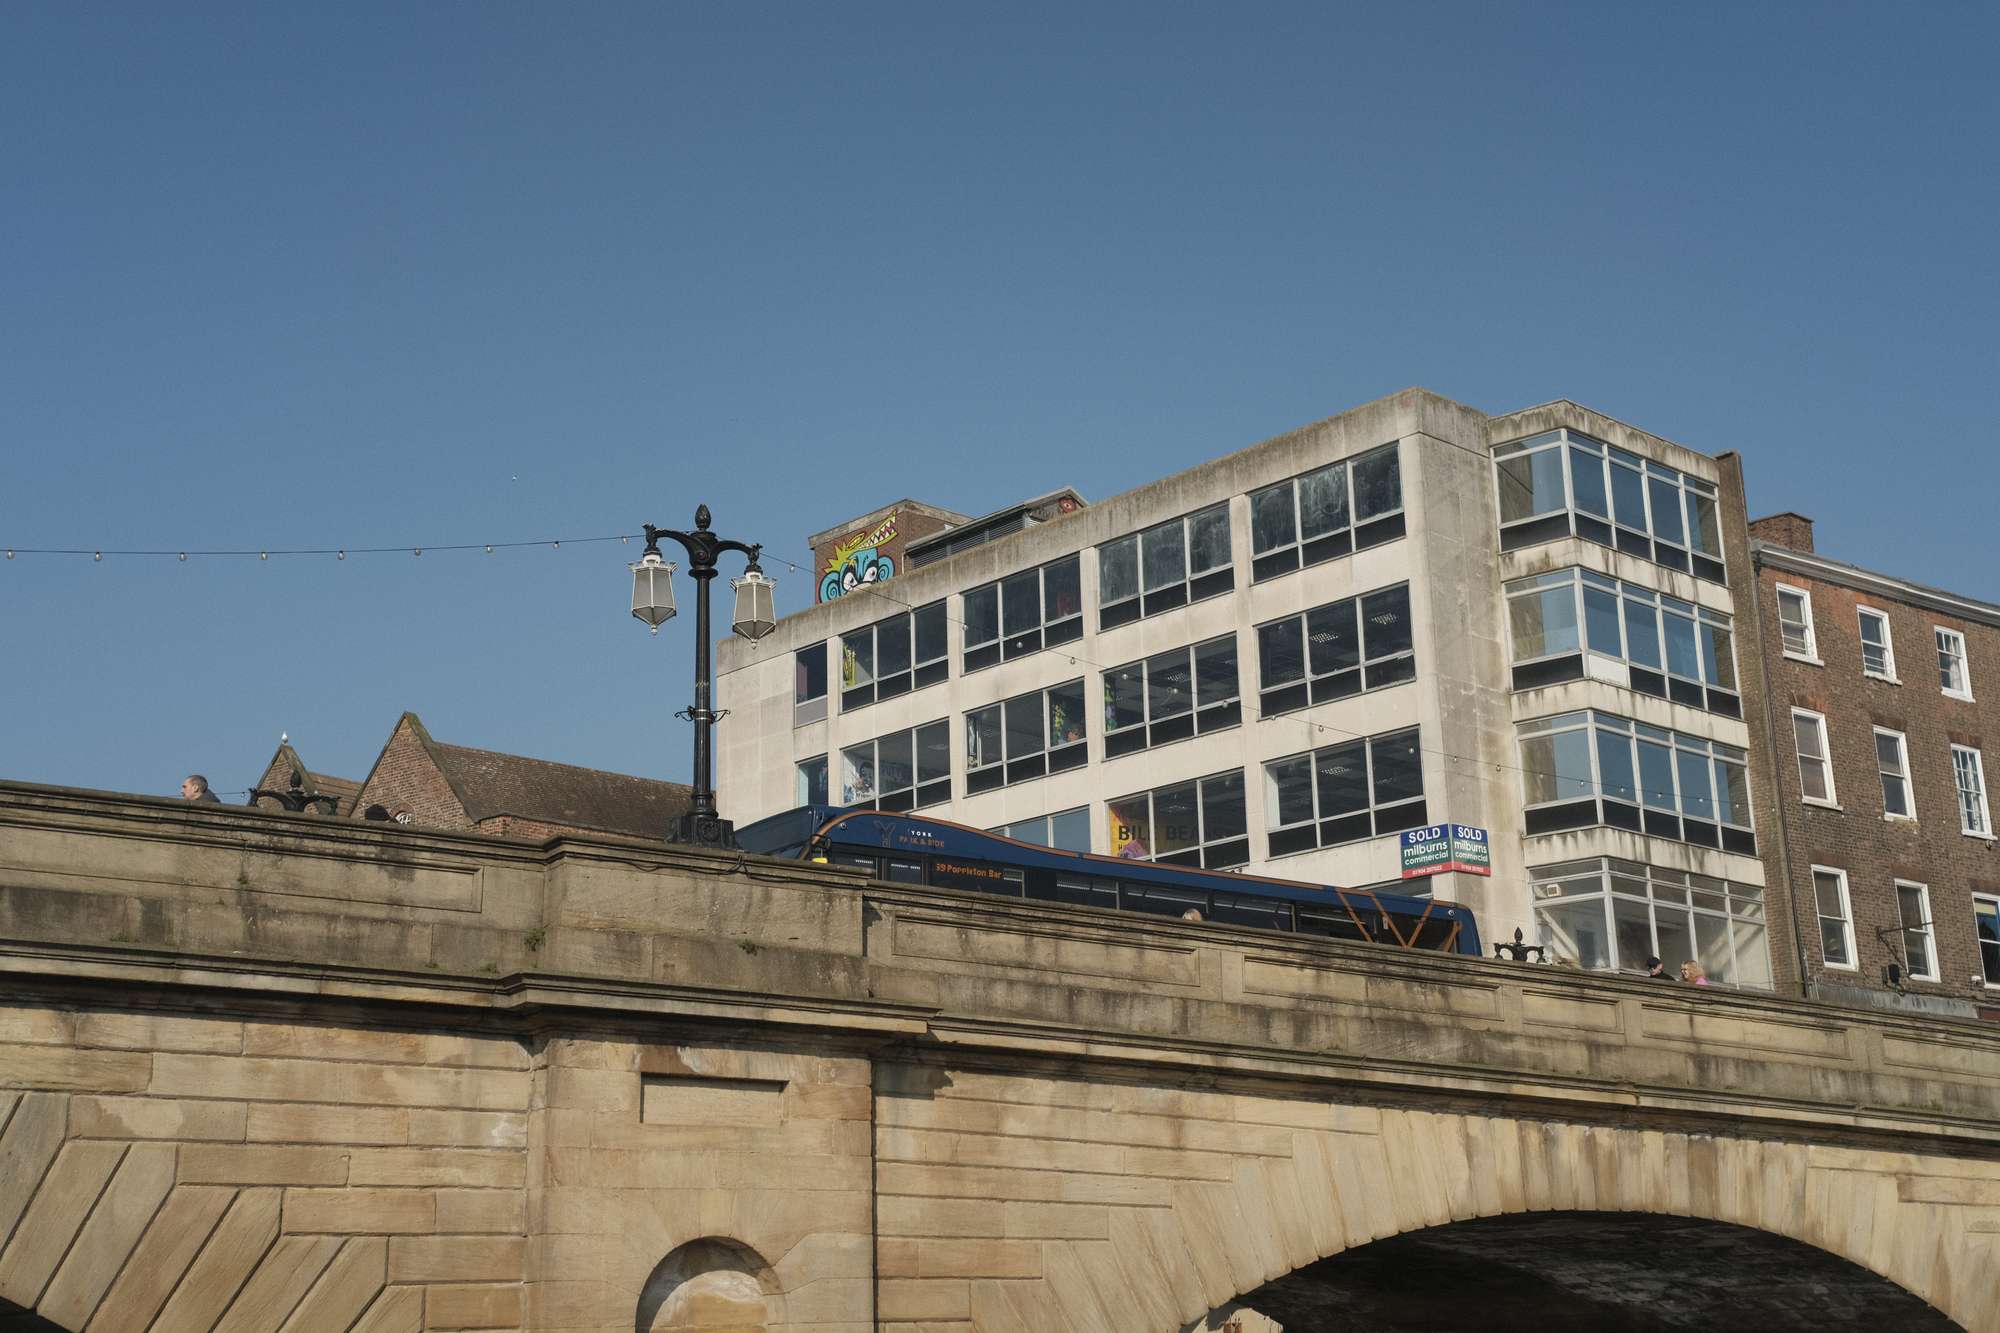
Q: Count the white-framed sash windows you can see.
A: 9